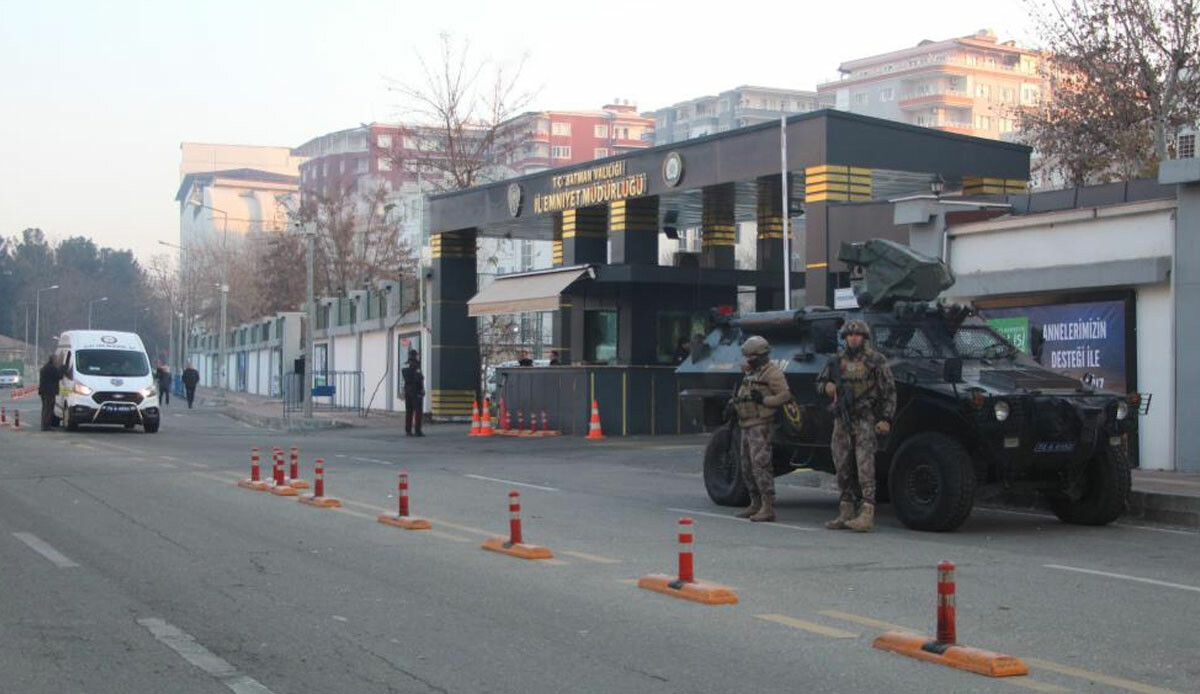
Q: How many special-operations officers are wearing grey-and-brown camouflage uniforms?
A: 2